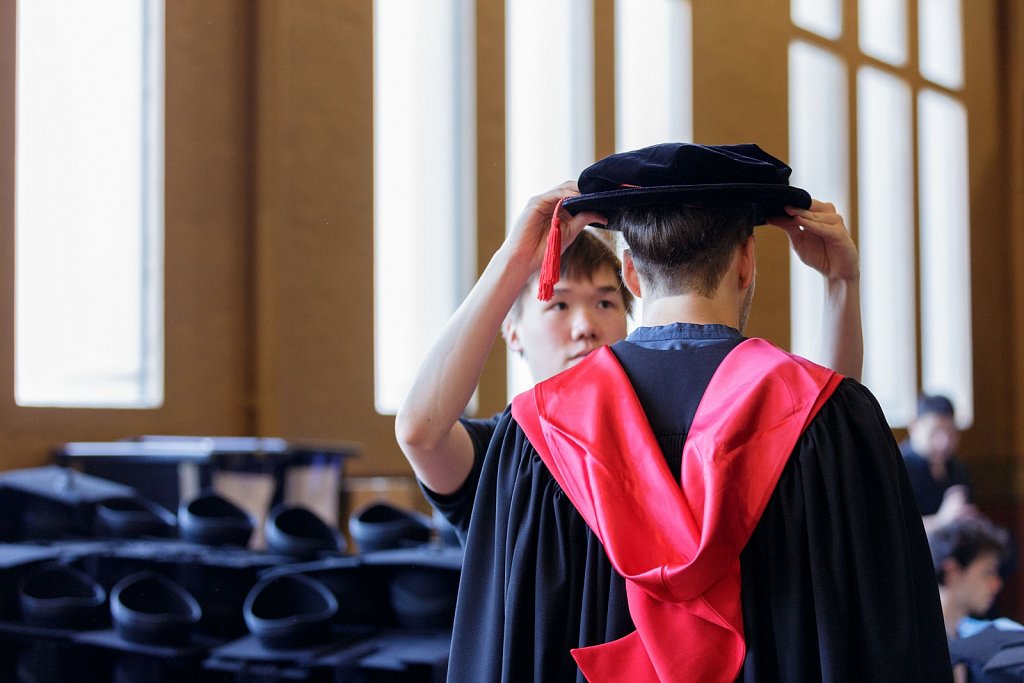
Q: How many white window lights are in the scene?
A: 10